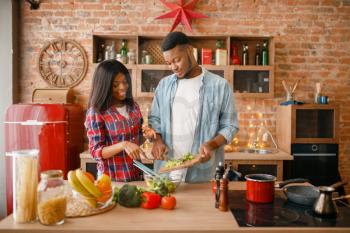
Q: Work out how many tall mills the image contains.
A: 2